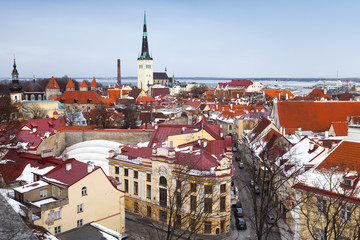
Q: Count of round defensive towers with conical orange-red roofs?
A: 4